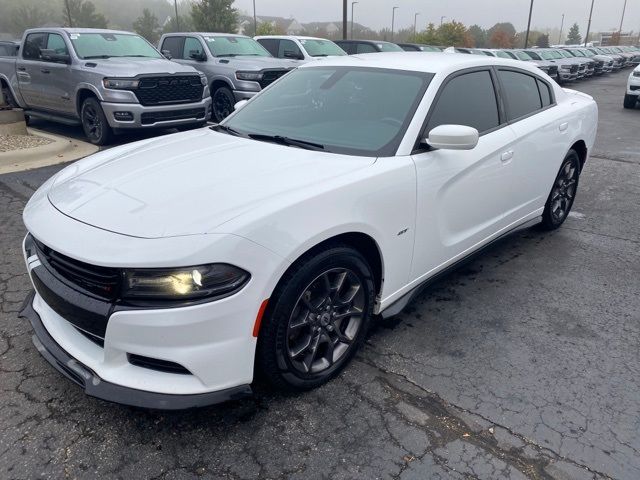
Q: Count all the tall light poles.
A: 12